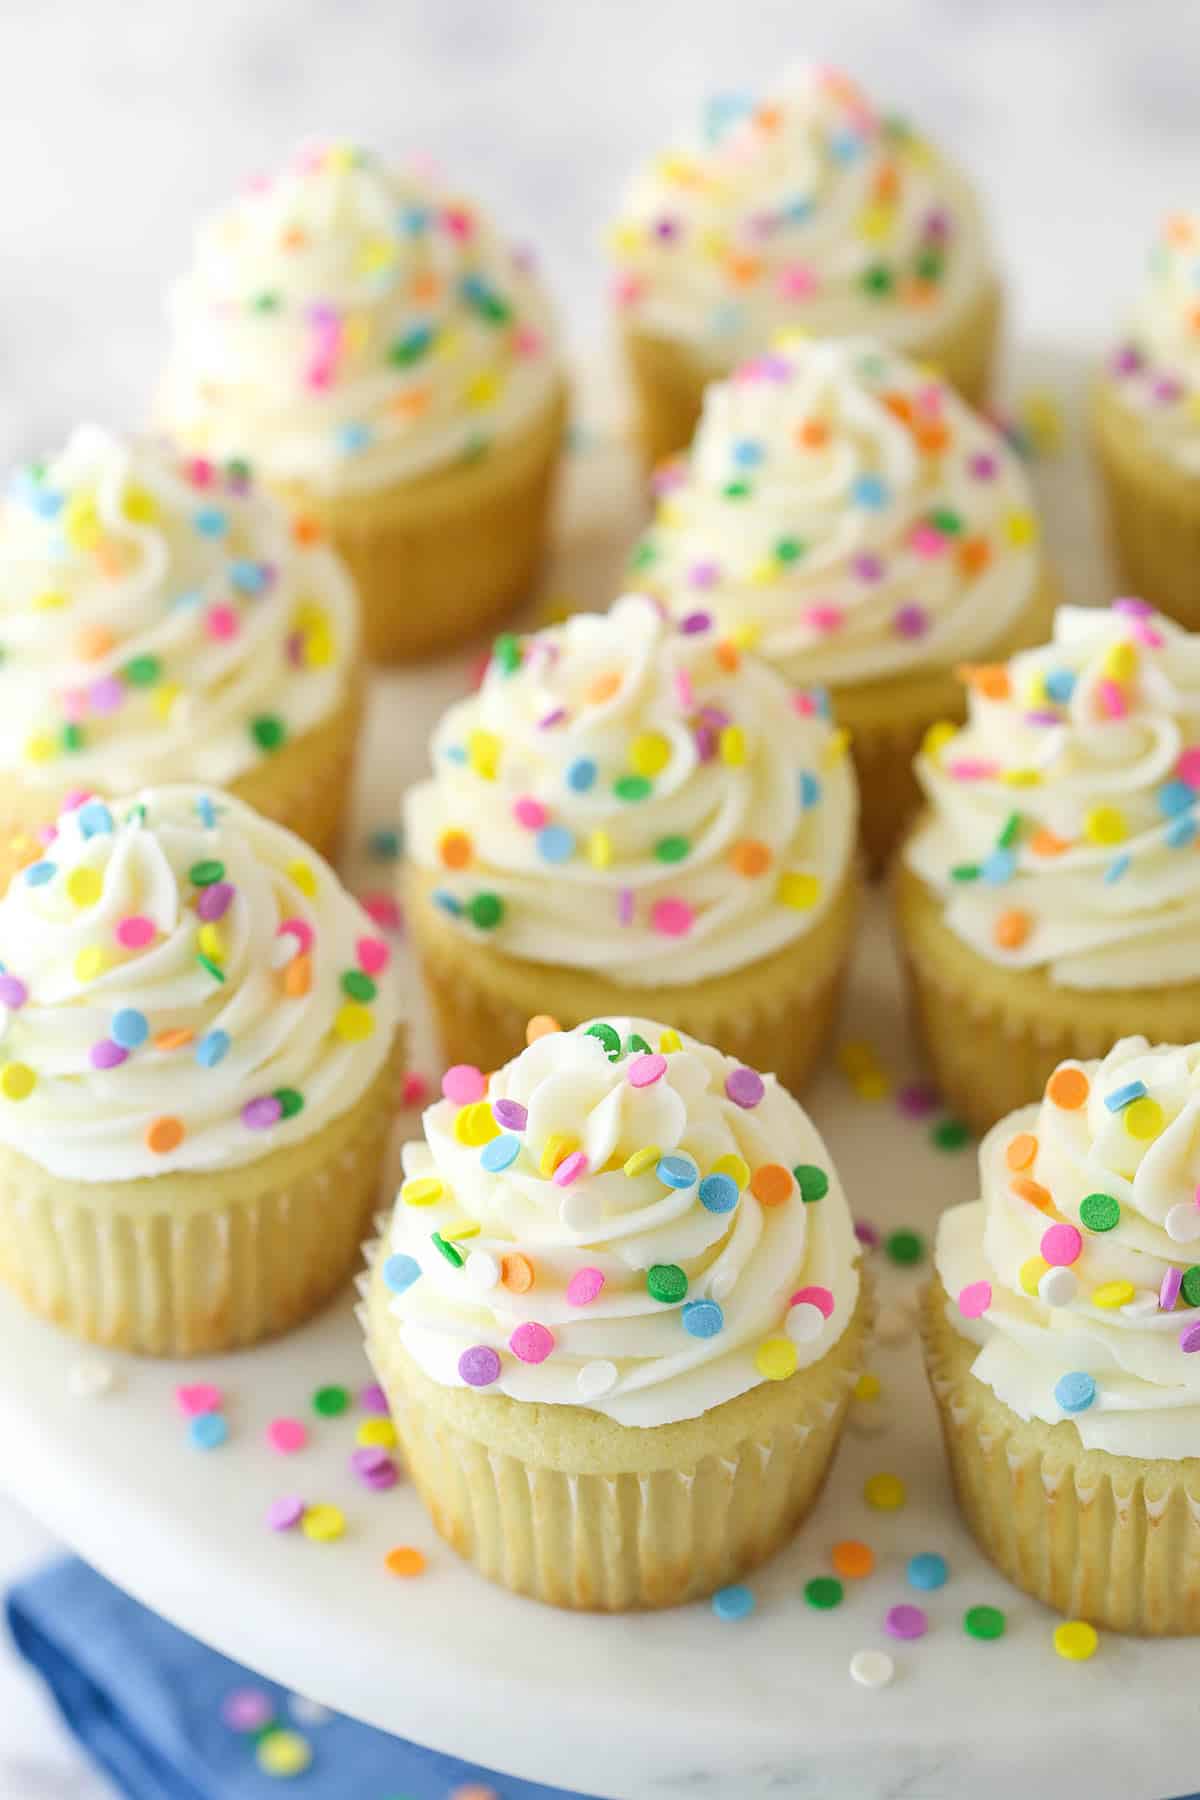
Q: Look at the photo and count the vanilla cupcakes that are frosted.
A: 10